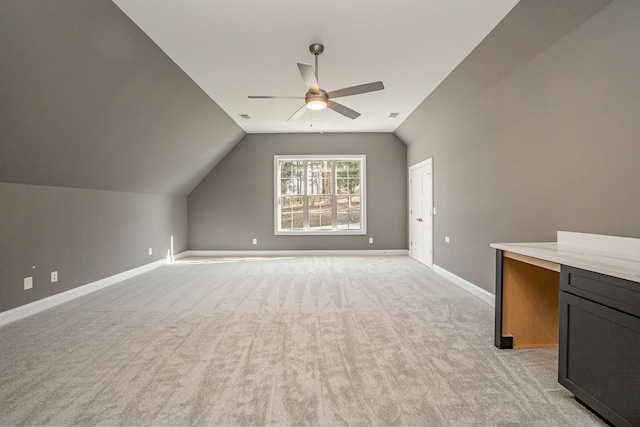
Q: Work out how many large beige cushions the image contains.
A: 0